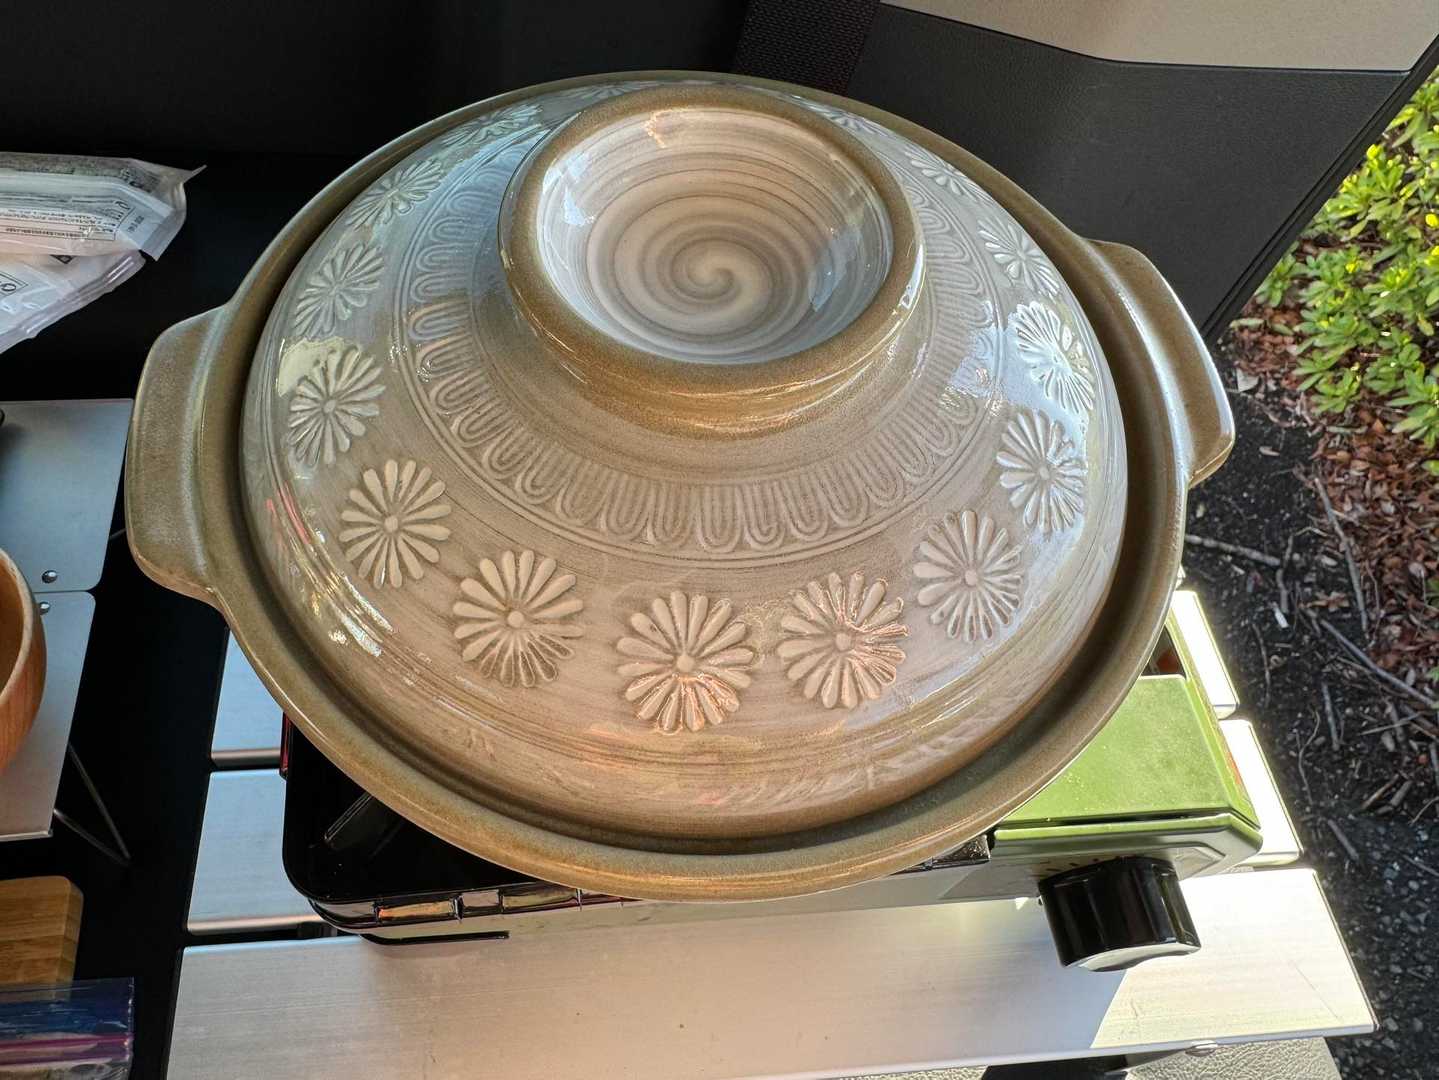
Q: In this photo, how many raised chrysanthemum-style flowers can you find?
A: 15